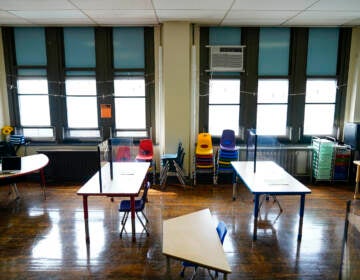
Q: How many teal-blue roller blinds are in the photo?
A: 6